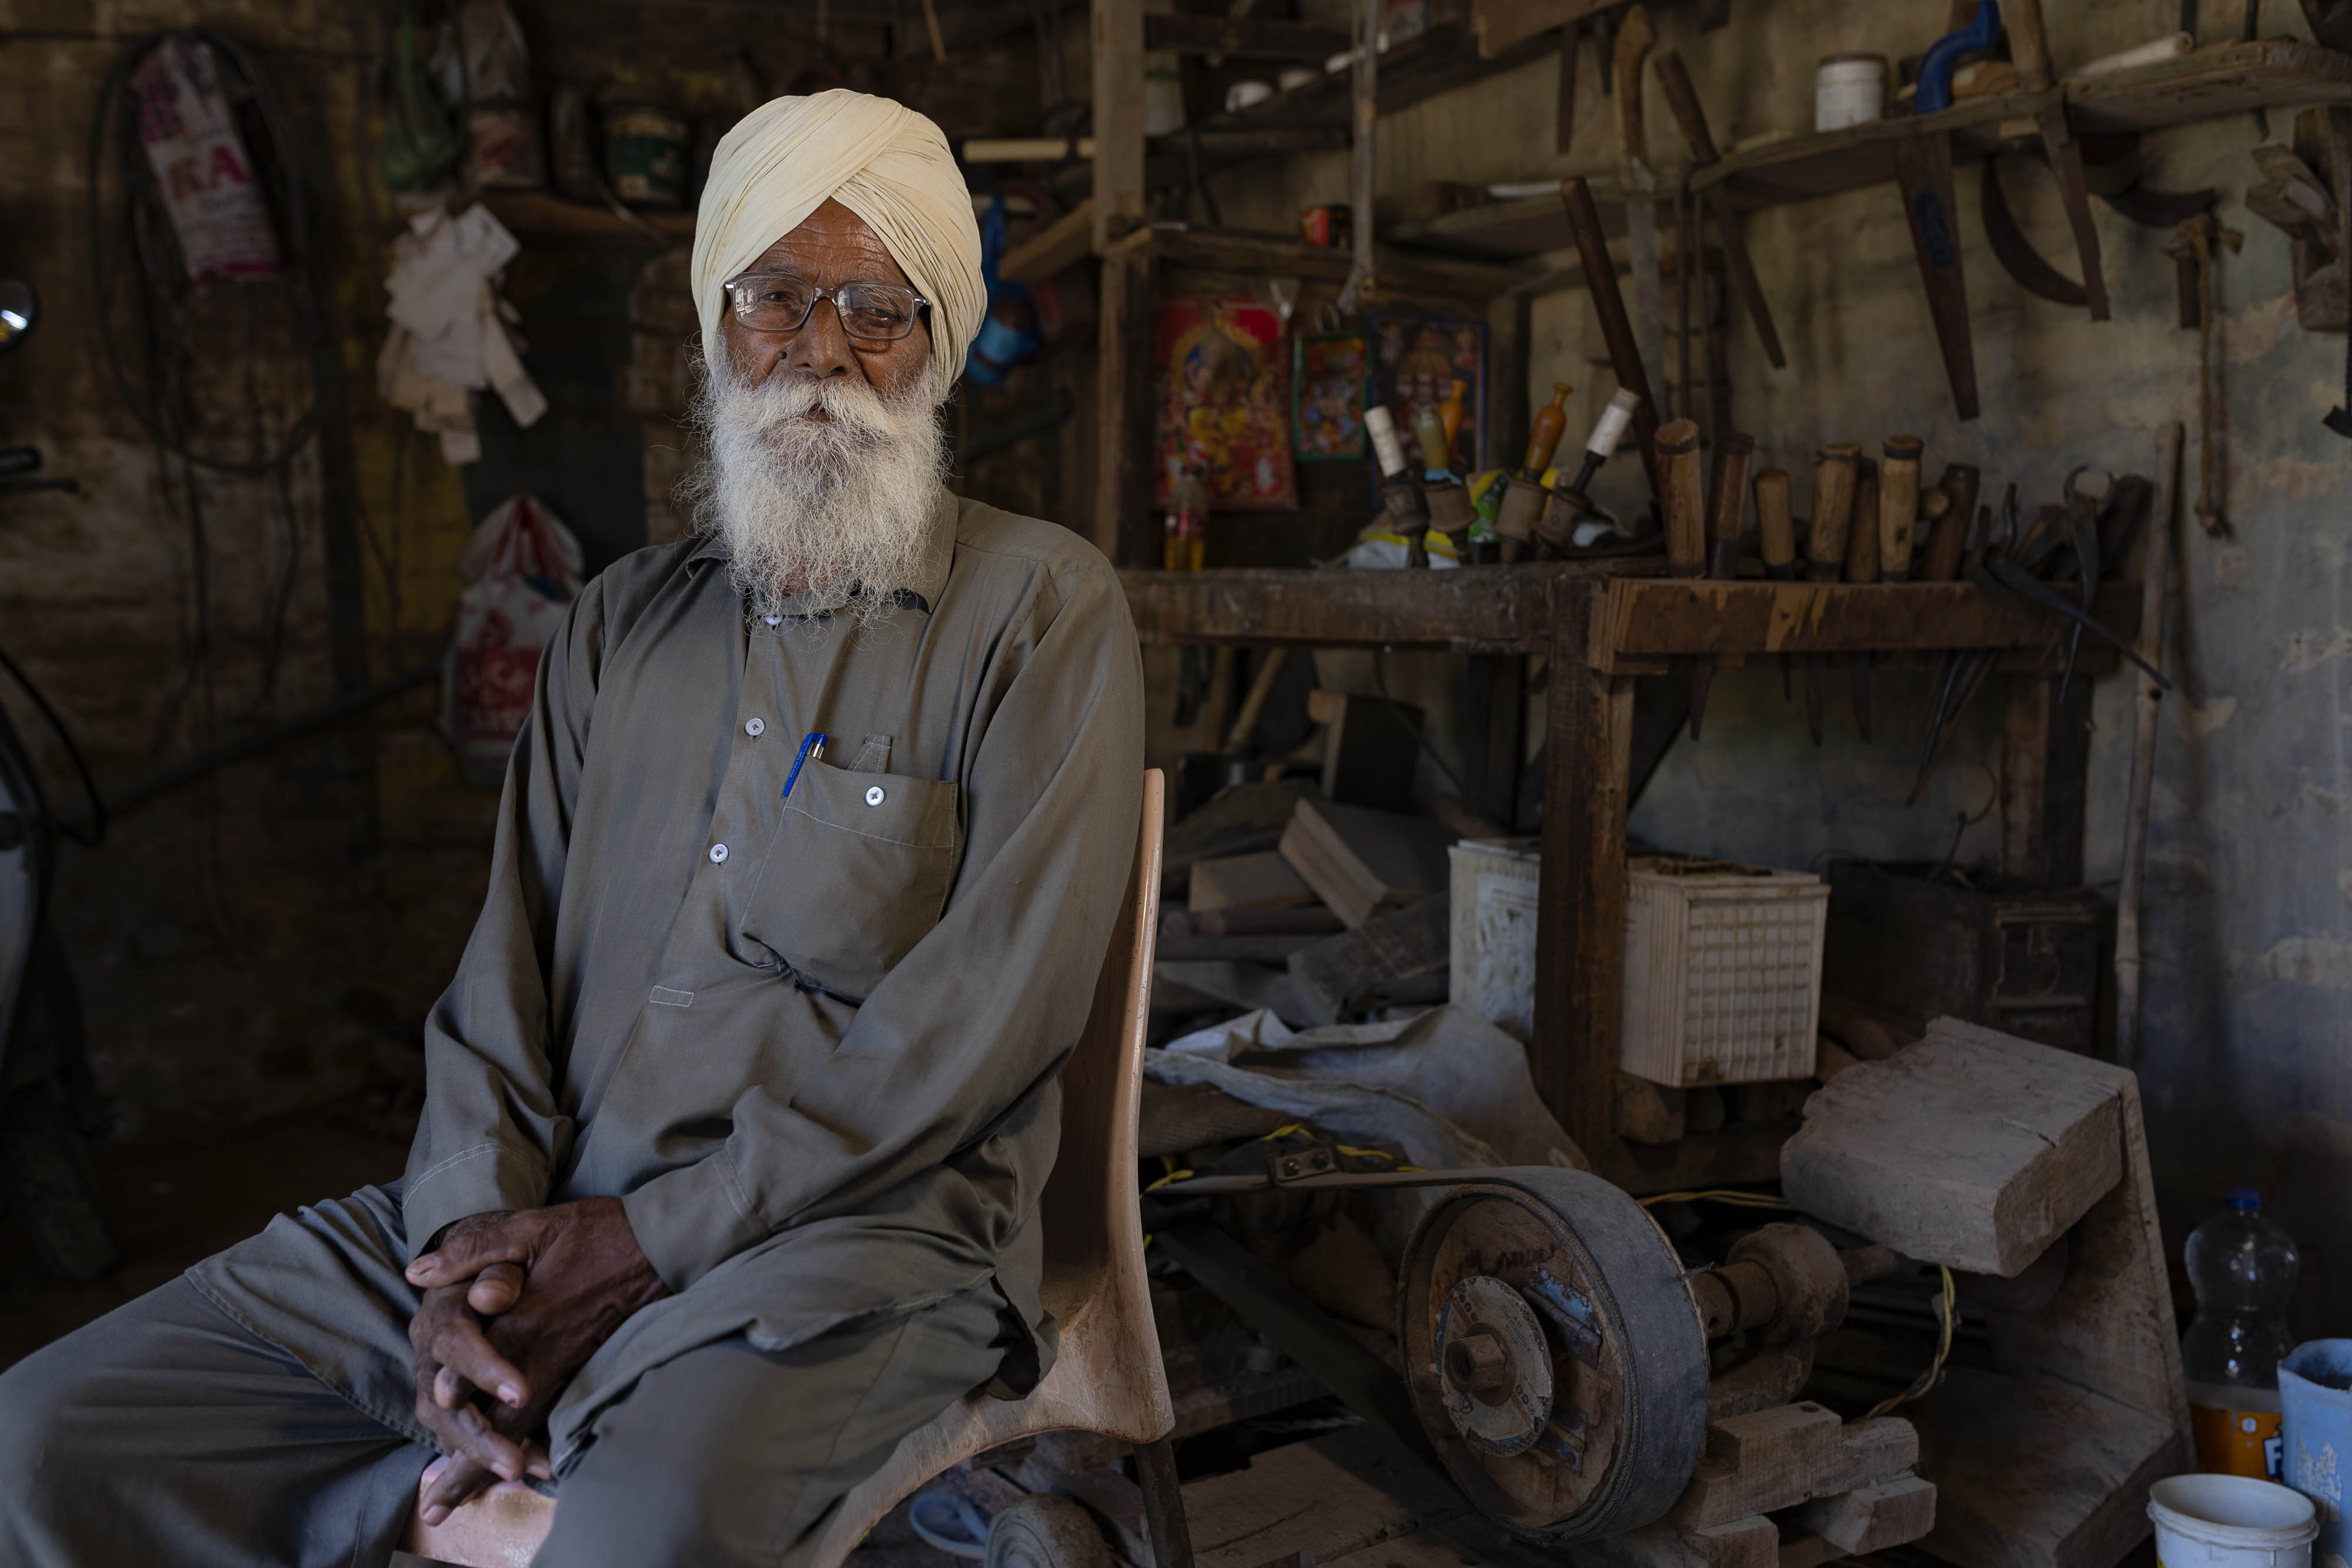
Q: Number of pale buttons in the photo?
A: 4